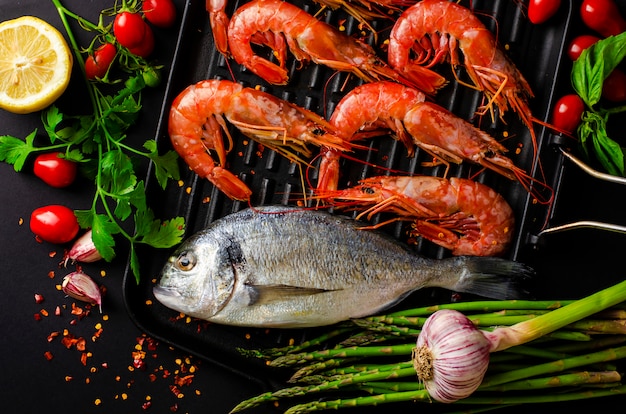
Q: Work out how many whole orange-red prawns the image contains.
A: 5